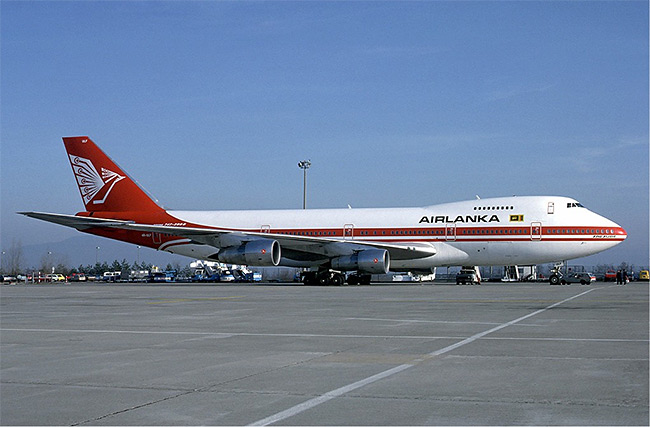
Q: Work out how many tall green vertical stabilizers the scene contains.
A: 0